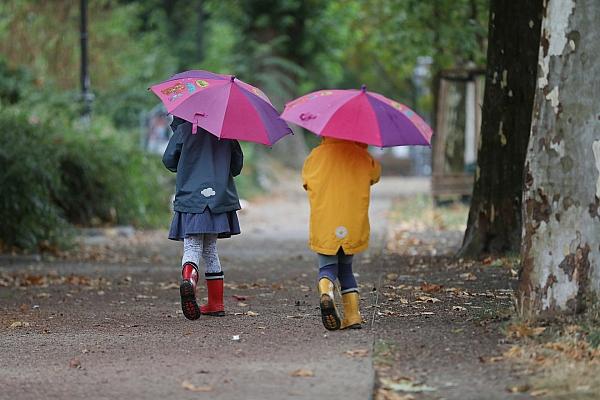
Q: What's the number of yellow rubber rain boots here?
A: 2